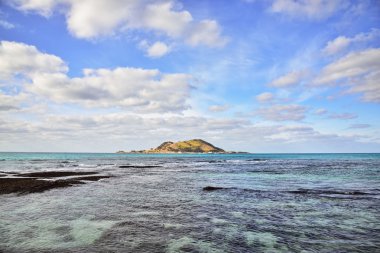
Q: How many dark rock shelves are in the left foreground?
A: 2